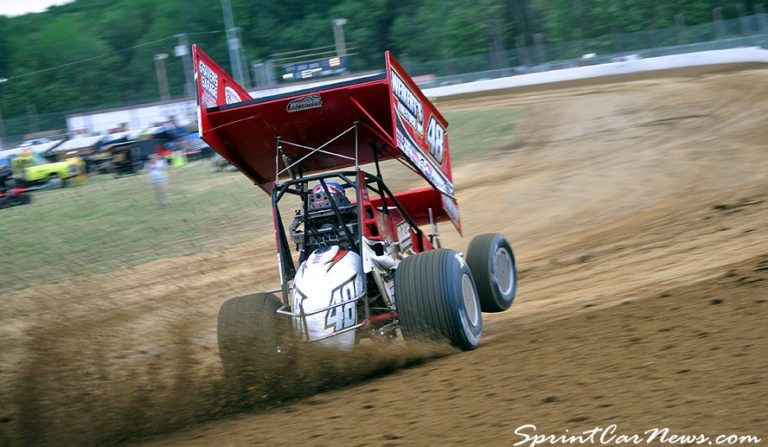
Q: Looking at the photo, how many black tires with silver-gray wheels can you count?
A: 2